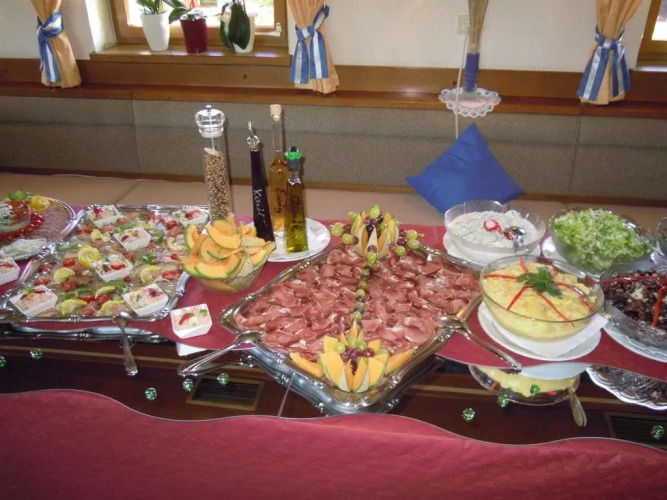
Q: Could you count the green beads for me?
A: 9